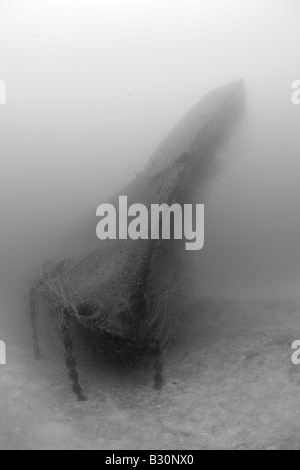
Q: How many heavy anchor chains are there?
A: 3